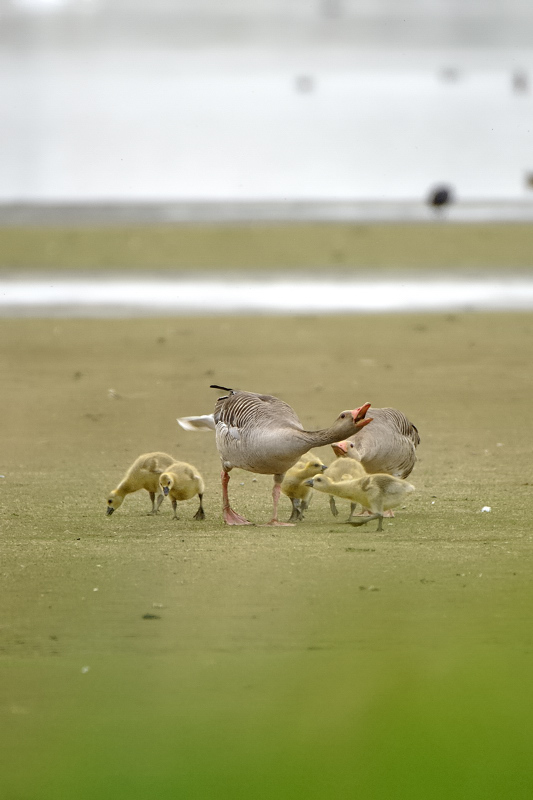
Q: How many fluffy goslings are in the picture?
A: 5